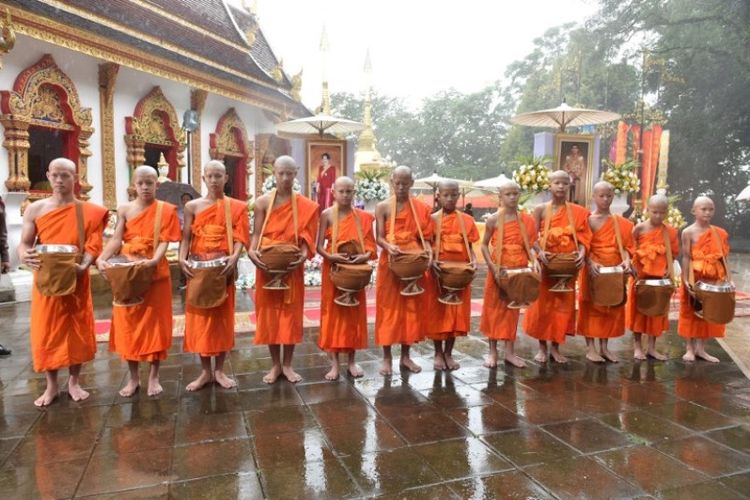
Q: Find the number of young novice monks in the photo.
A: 12